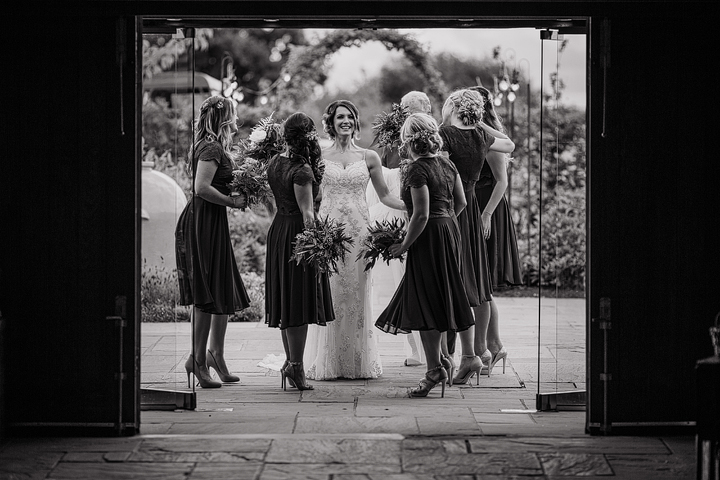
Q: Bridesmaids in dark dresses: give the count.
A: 5